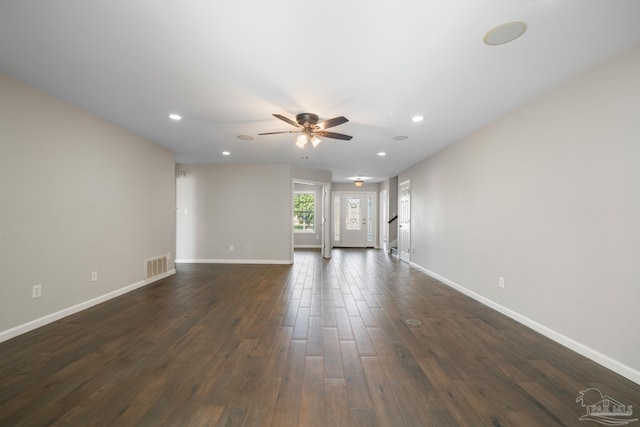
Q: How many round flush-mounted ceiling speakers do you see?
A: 3